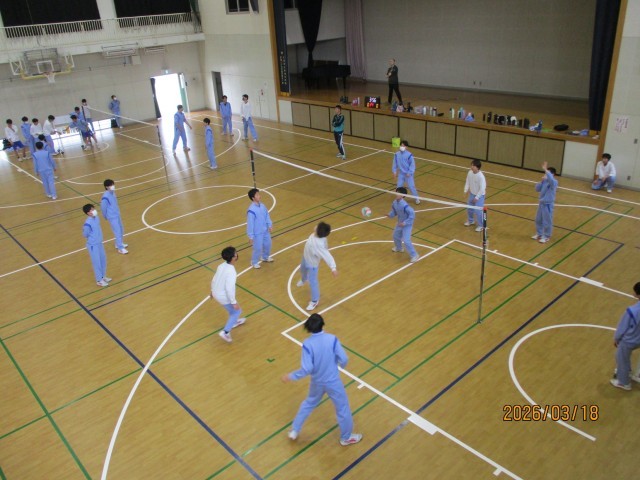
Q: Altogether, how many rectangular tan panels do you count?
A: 10